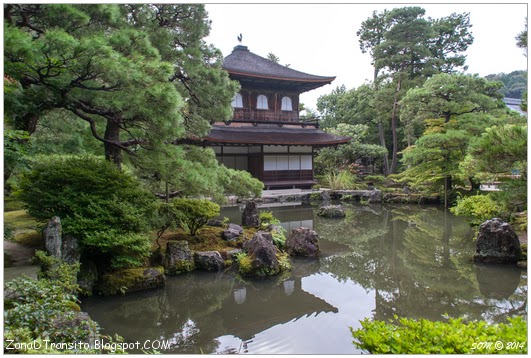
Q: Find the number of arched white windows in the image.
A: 3